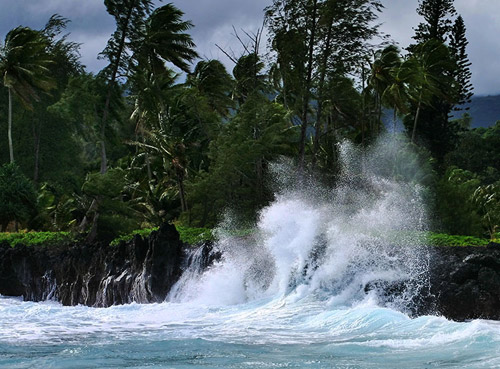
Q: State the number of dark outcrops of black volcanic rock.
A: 2